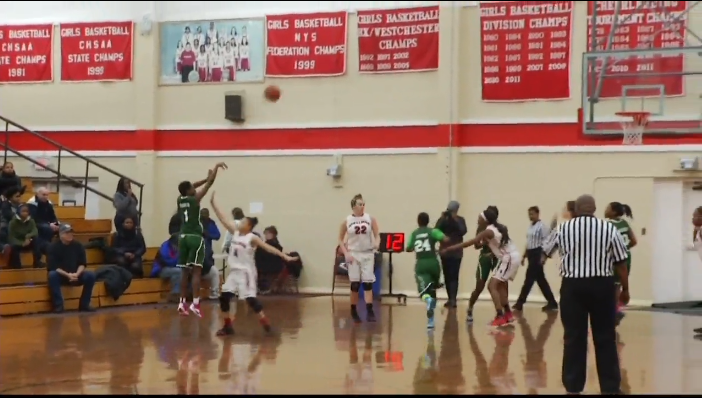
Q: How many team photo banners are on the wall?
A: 1